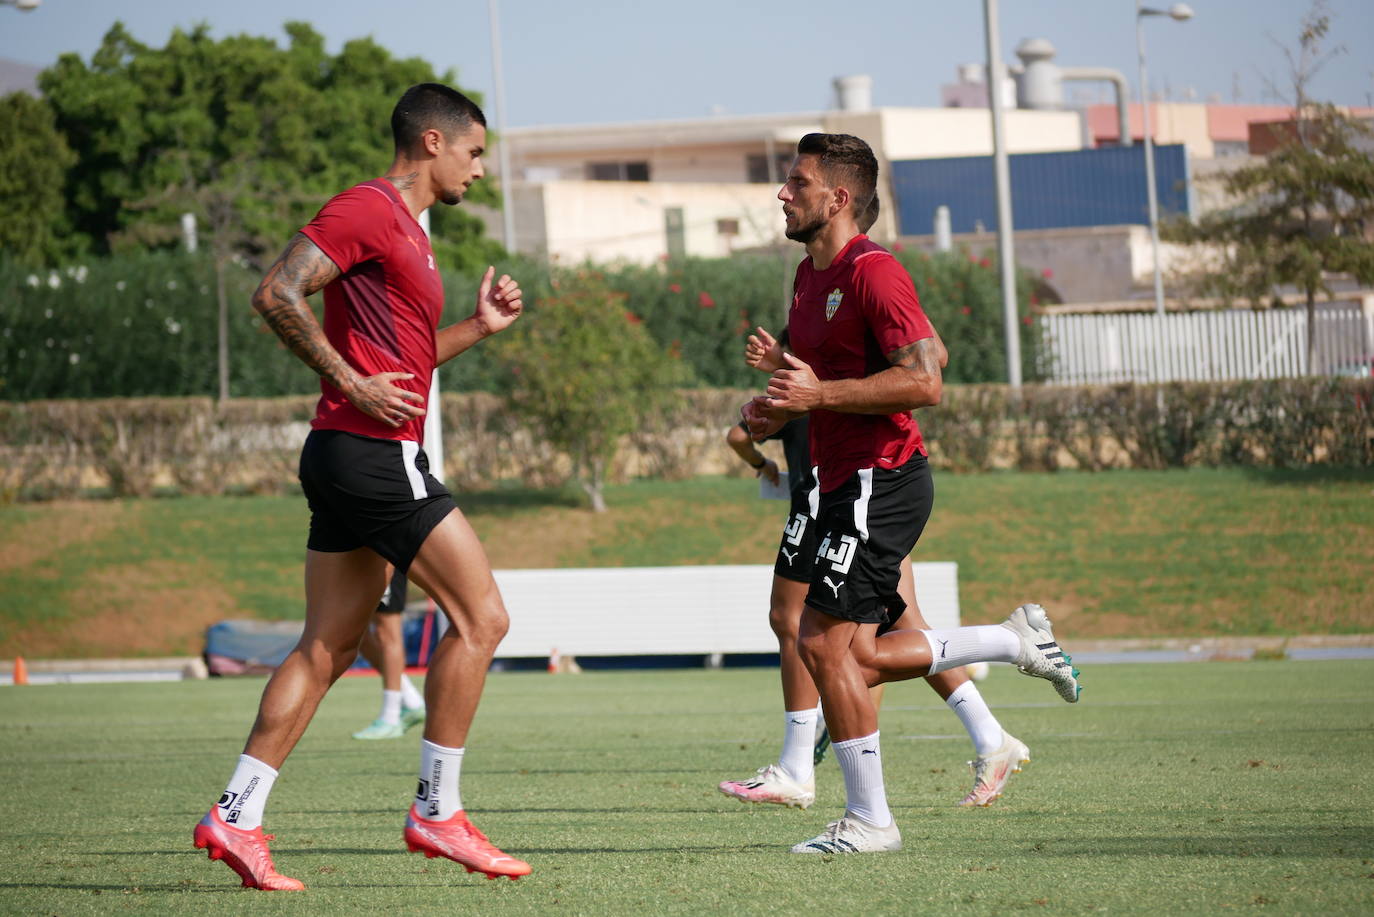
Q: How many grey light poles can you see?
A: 3